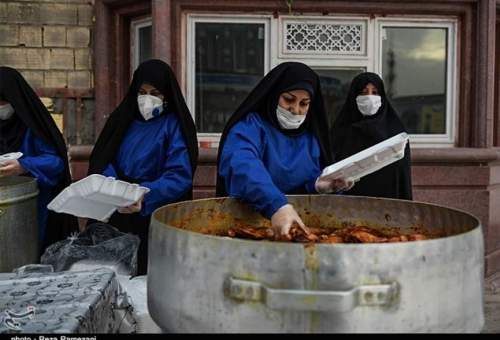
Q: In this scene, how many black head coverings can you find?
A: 4